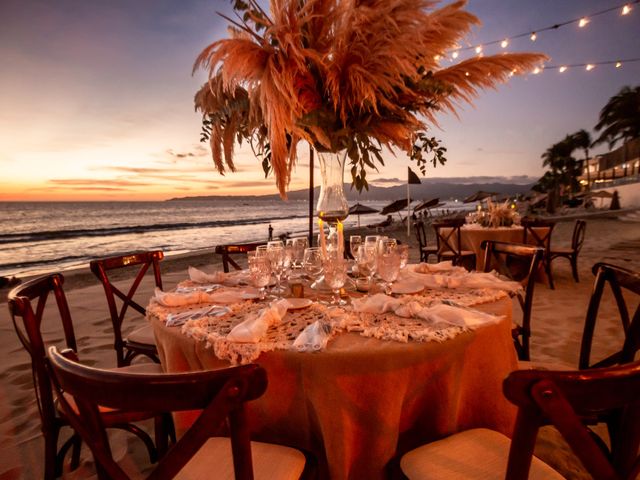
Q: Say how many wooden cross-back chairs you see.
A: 11